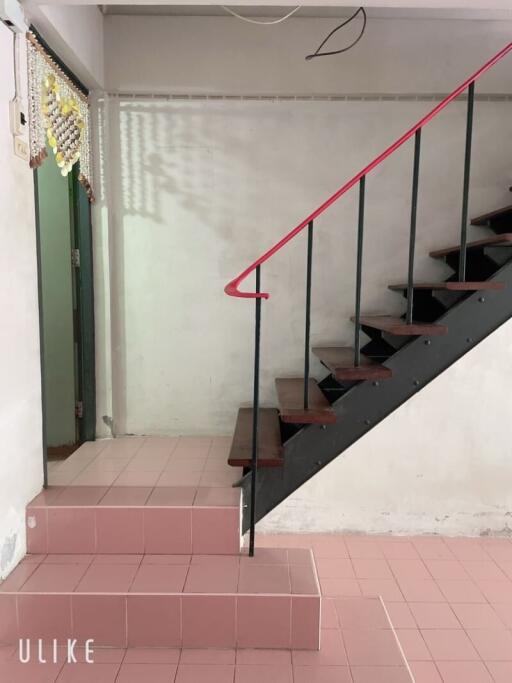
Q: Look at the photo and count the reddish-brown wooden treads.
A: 7